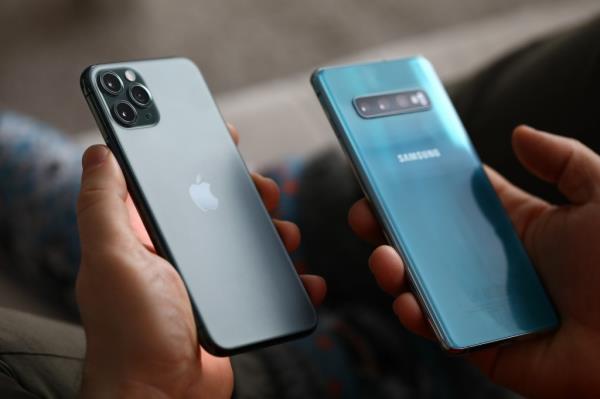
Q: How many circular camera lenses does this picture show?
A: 6